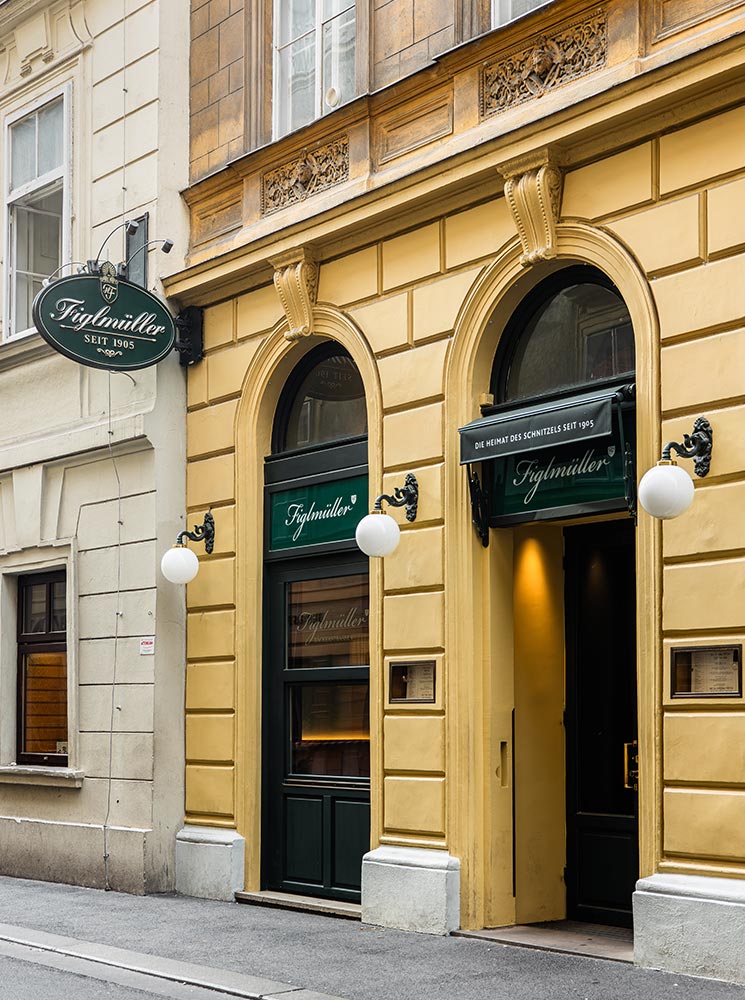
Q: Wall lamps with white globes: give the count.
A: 3